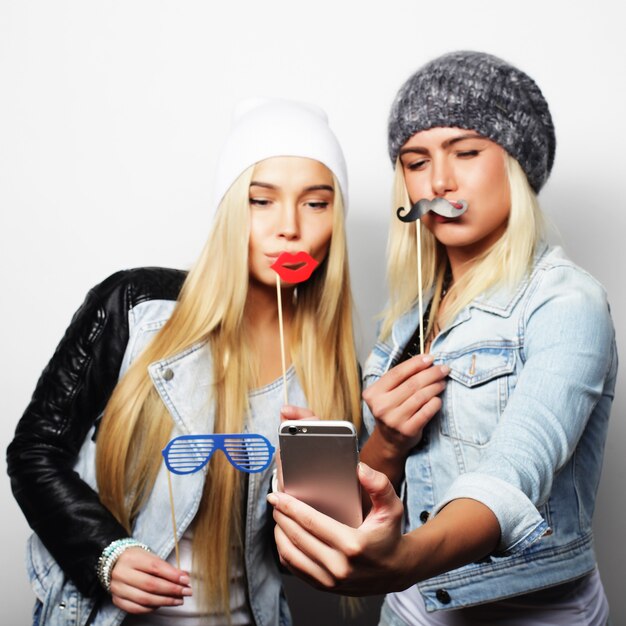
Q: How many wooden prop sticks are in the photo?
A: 3